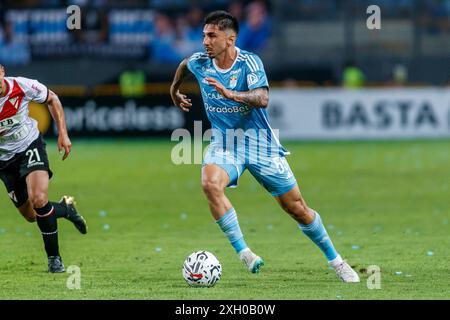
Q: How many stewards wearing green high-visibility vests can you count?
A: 2